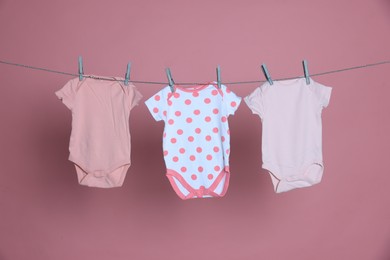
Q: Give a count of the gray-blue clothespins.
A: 6